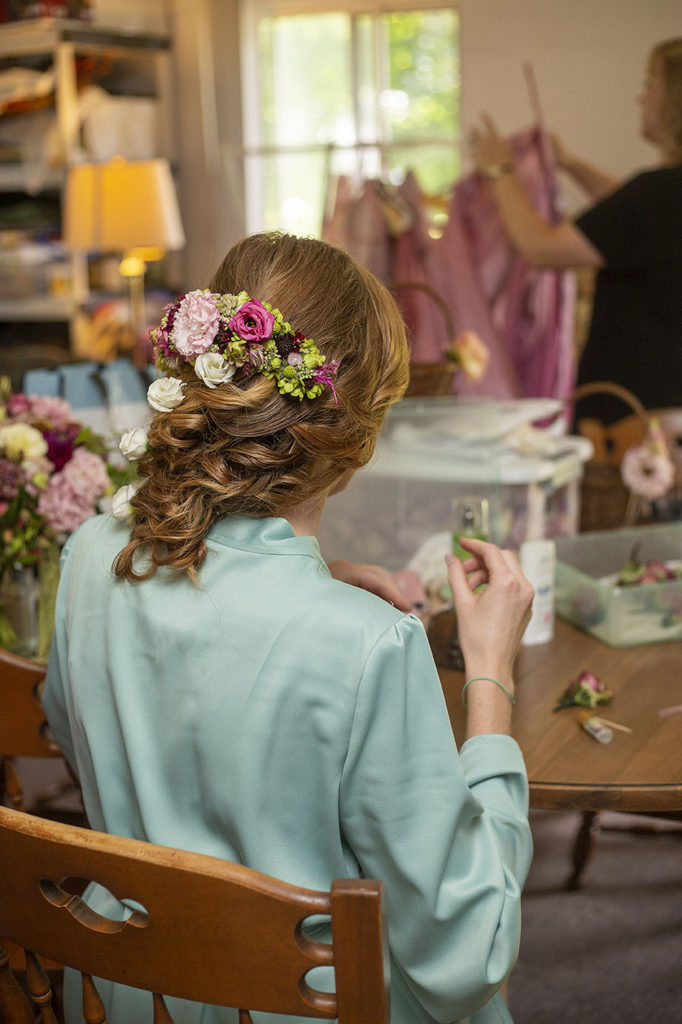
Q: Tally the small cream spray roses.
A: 4